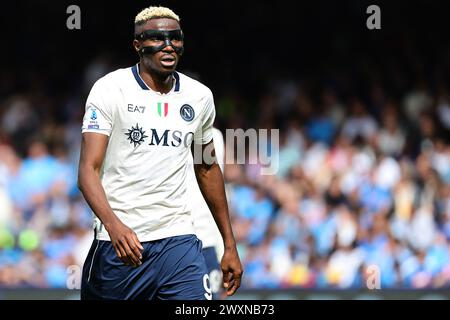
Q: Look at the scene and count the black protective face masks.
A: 1